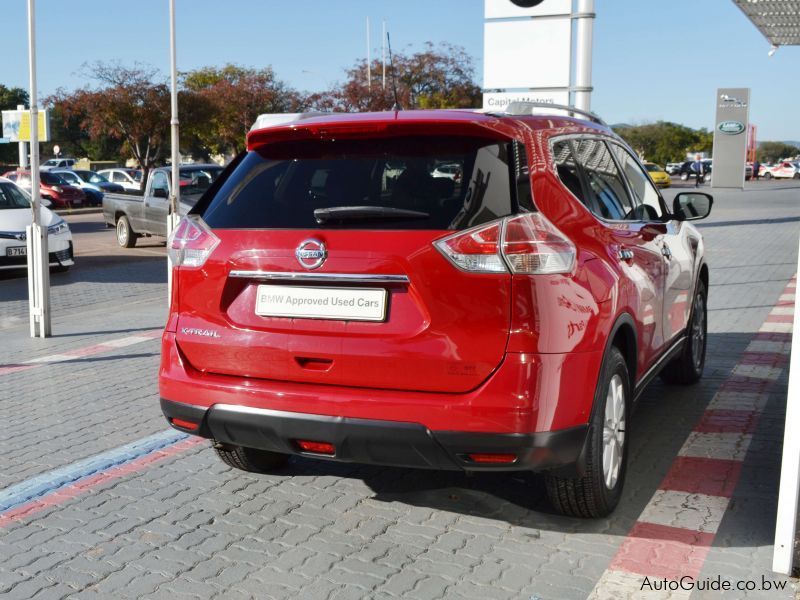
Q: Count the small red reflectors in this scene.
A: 3